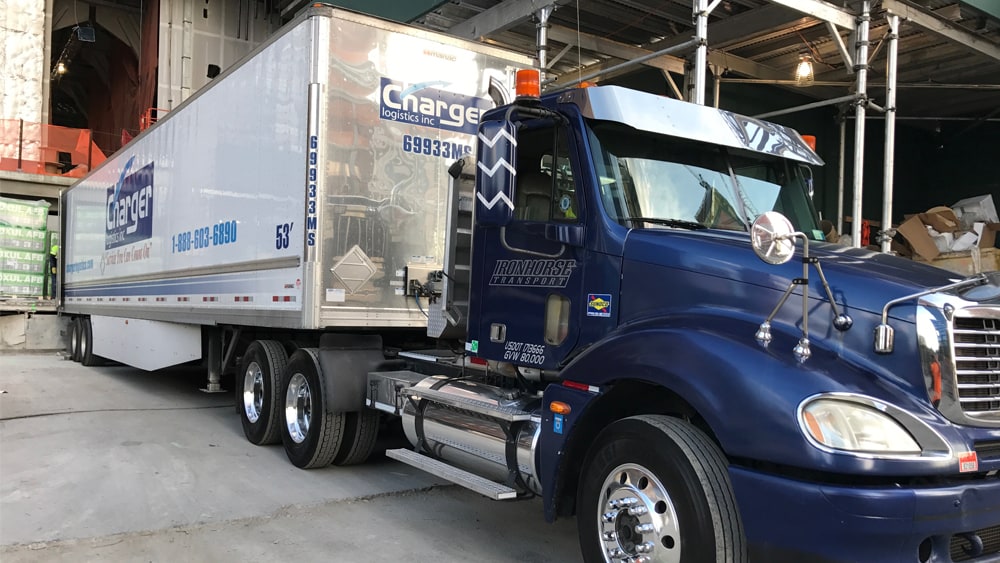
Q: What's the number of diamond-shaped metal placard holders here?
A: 2